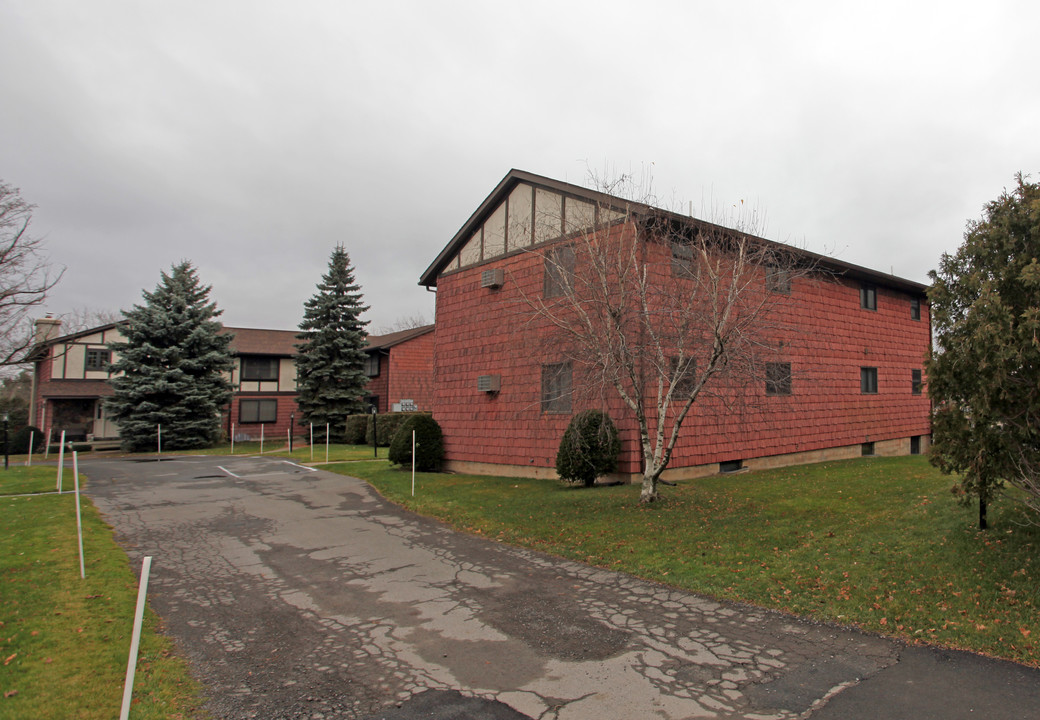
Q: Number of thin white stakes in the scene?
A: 13